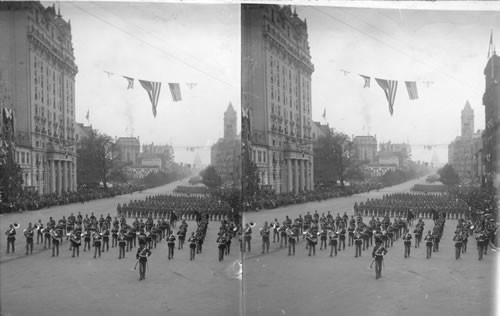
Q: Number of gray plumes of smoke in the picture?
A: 2